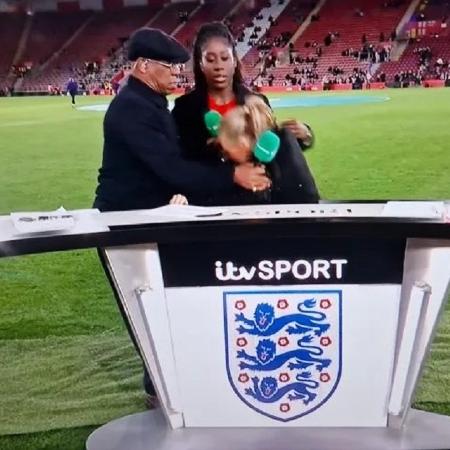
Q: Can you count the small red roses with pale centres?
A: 10